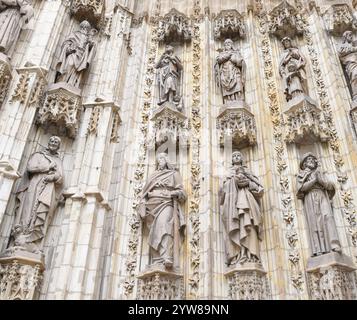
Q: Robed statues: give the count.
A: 10